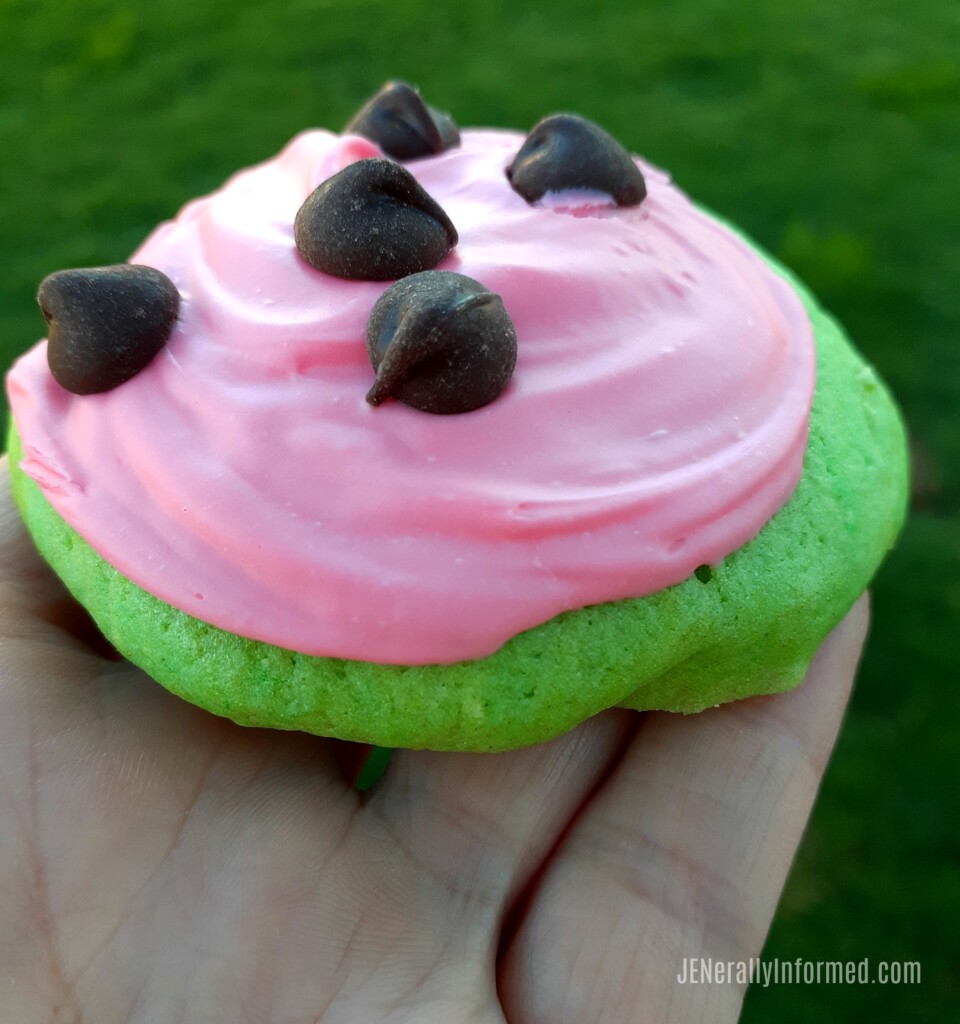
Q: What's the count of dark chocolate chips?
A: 5